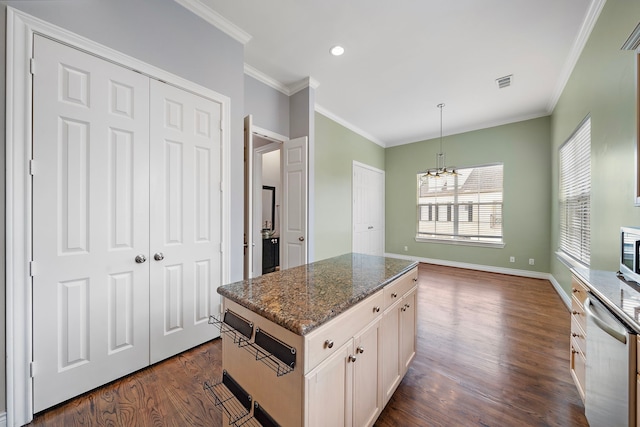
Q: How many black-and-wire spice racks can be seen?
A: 4